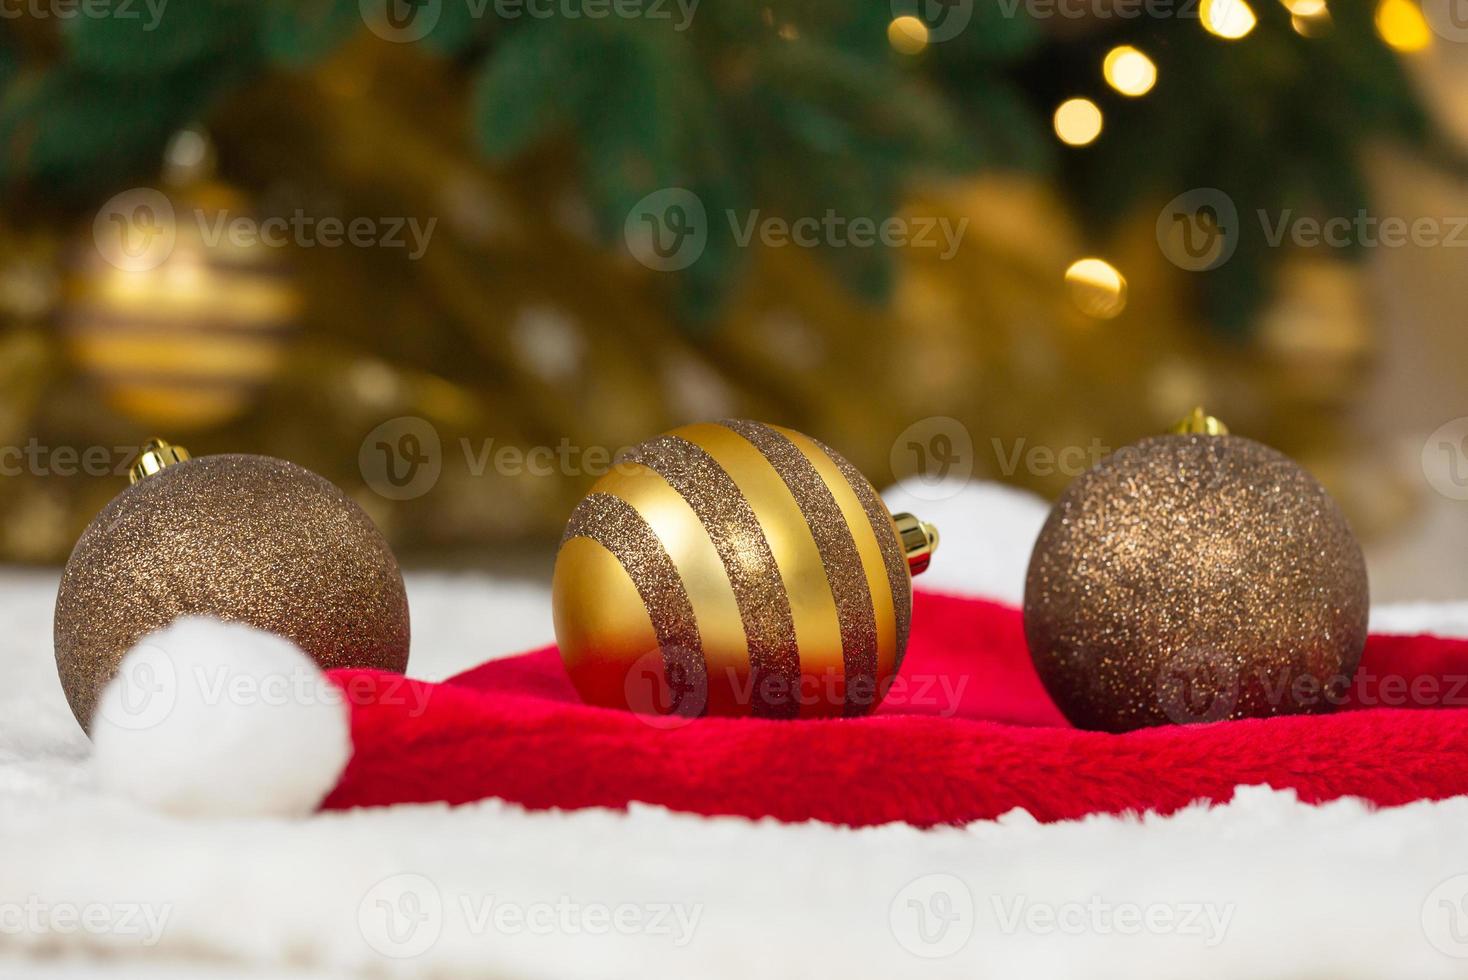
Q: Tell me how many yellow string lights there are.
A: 7